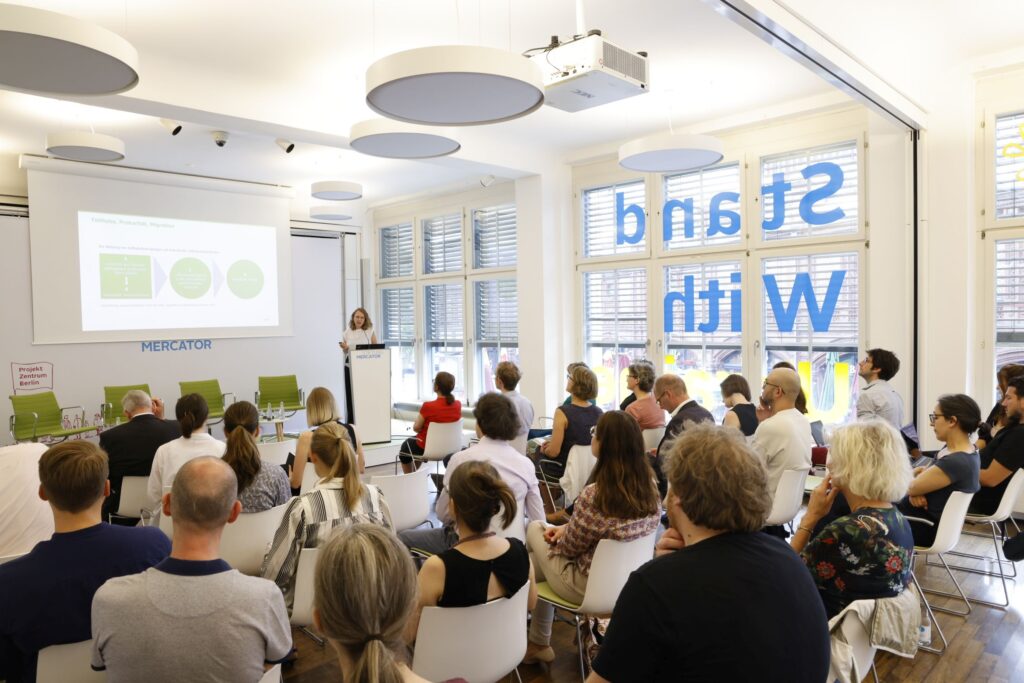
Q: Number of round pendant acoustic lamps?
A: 7